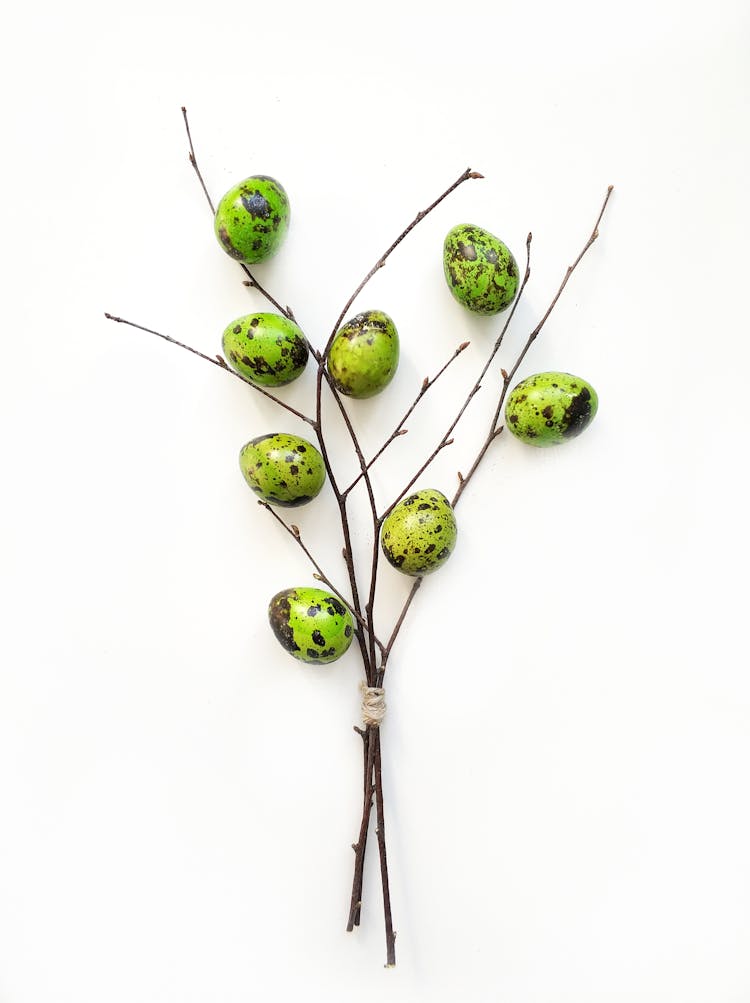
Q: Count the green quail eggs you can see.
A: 8